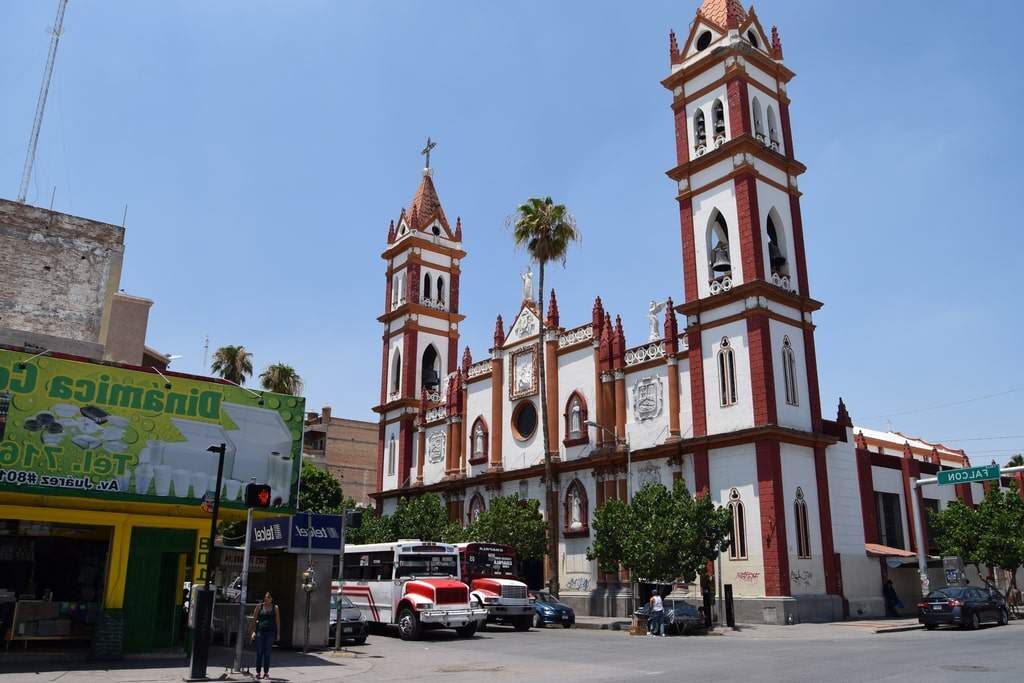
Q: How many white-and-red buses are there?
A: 2